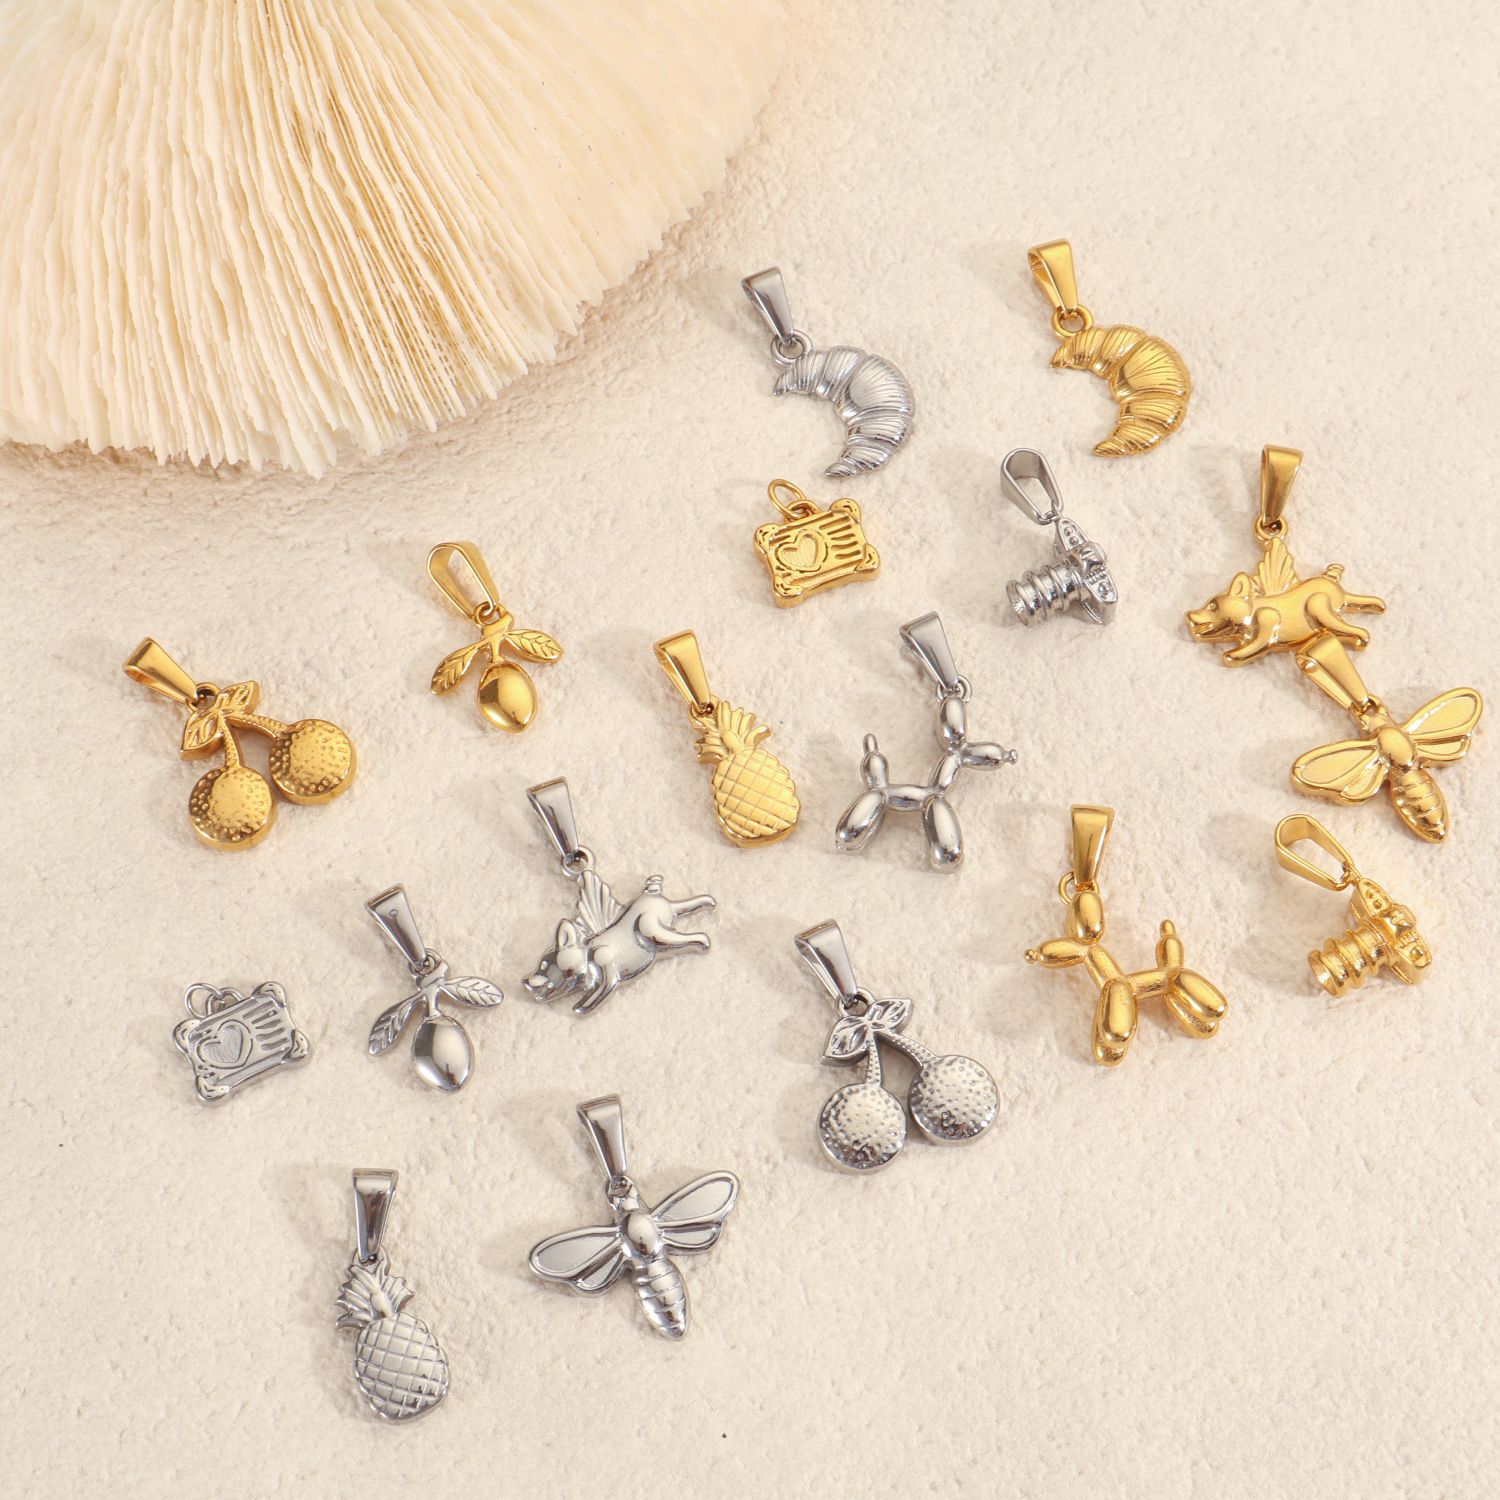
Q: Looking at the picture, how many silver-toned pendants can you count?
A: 9